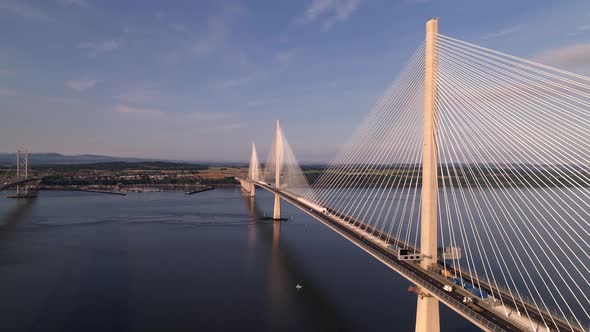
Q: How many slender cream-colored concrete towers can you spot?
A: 3